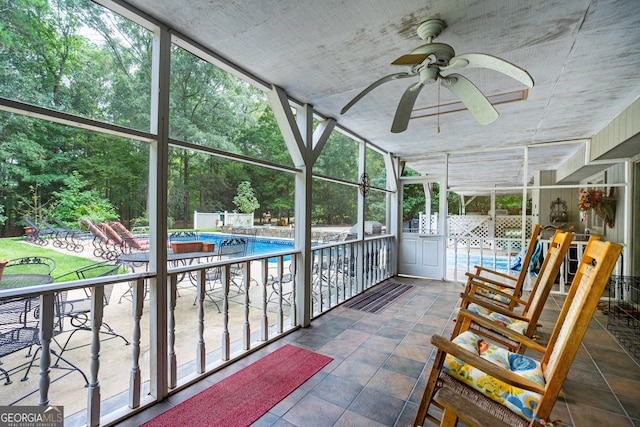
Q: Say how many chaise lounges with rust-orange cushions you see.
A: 3